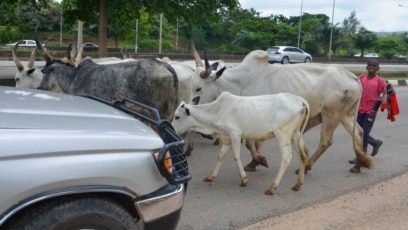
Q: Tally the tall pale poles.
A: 7